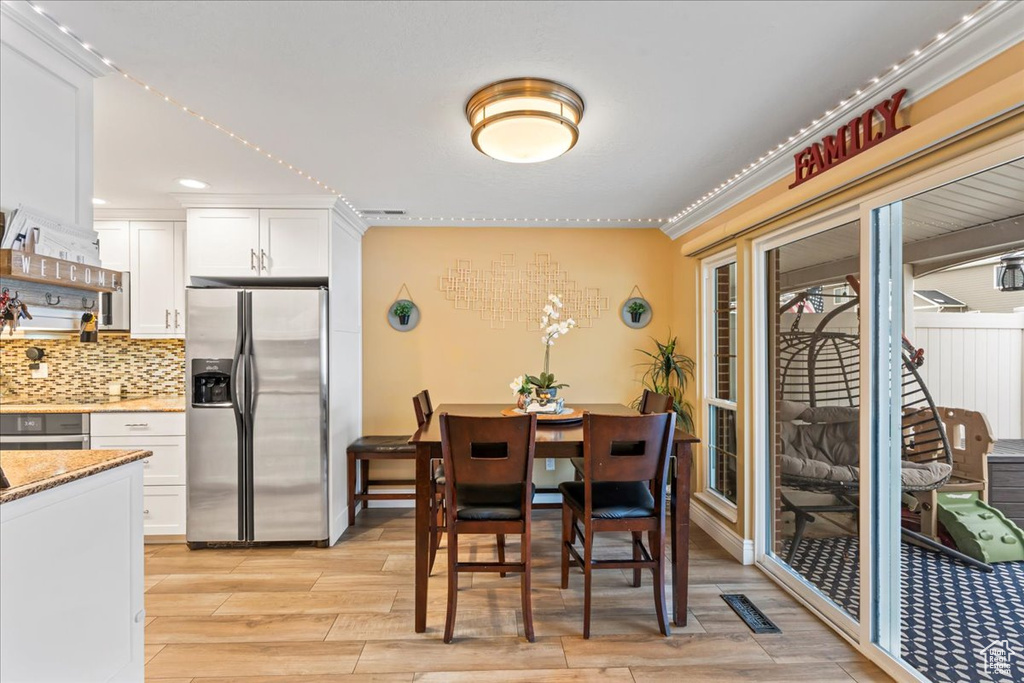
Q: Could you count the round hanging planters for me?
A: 2